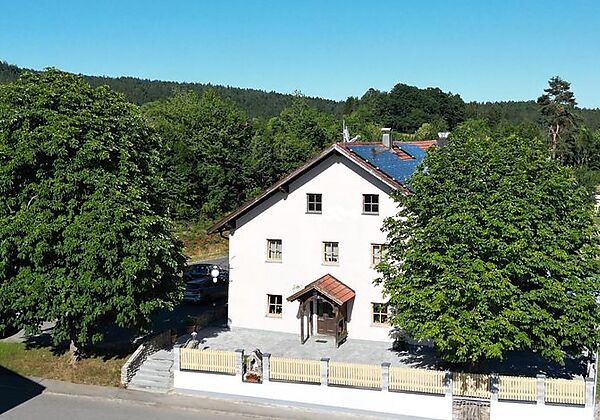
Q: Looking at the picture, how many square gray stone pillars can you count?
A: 9